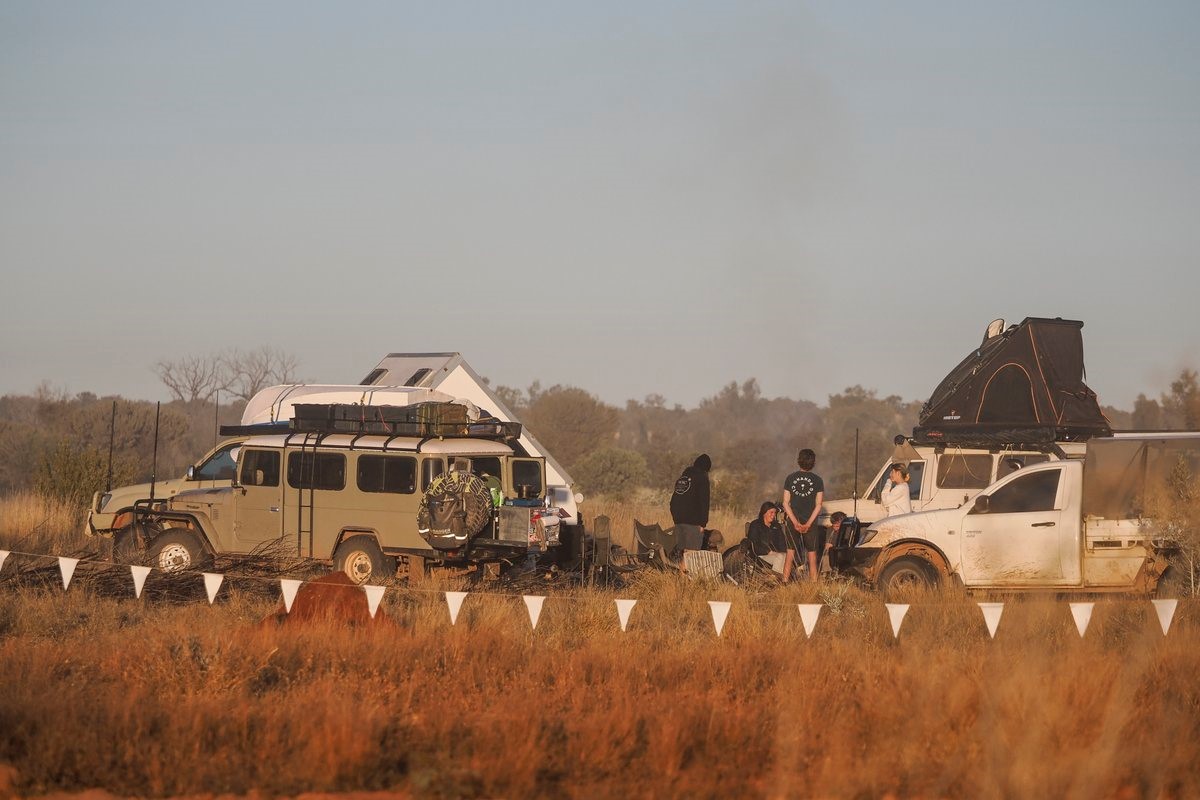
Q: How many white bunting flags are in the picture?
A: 15